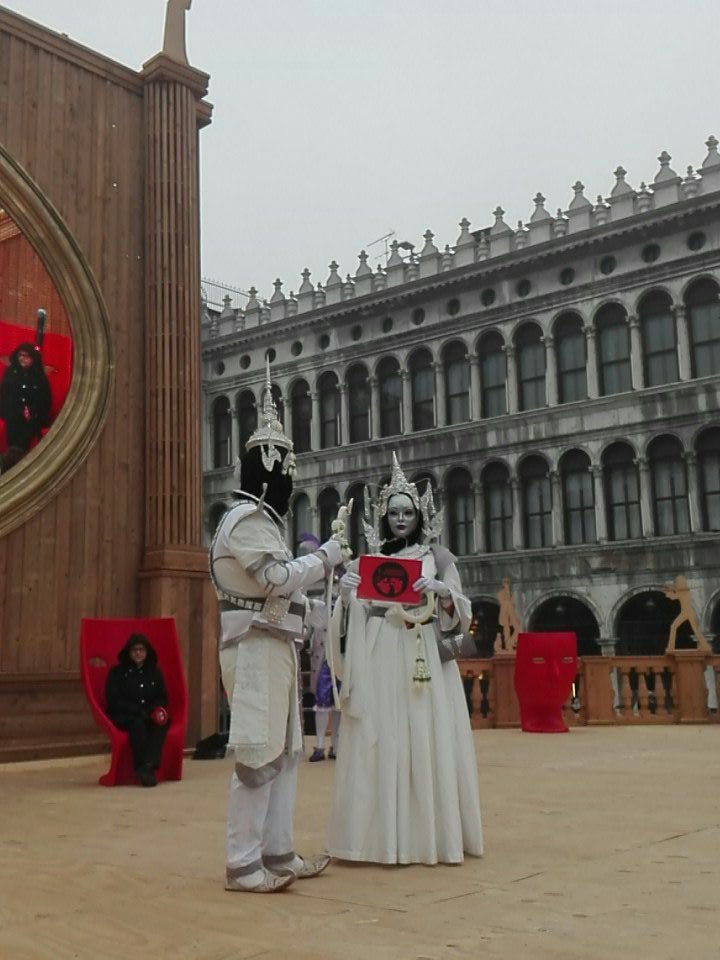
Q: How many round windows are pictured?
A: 15